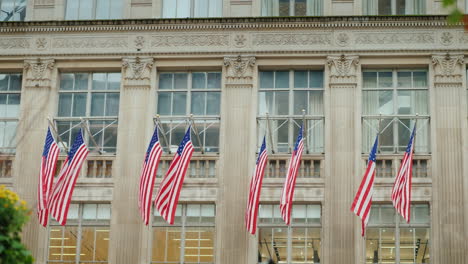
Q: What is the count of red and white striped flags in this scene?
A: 8